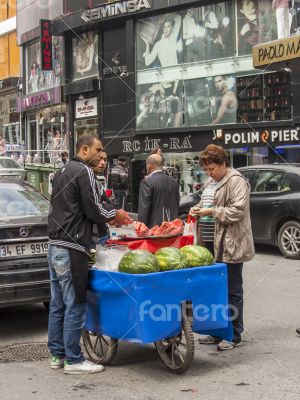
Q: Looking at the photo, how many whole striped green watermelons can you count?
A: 3